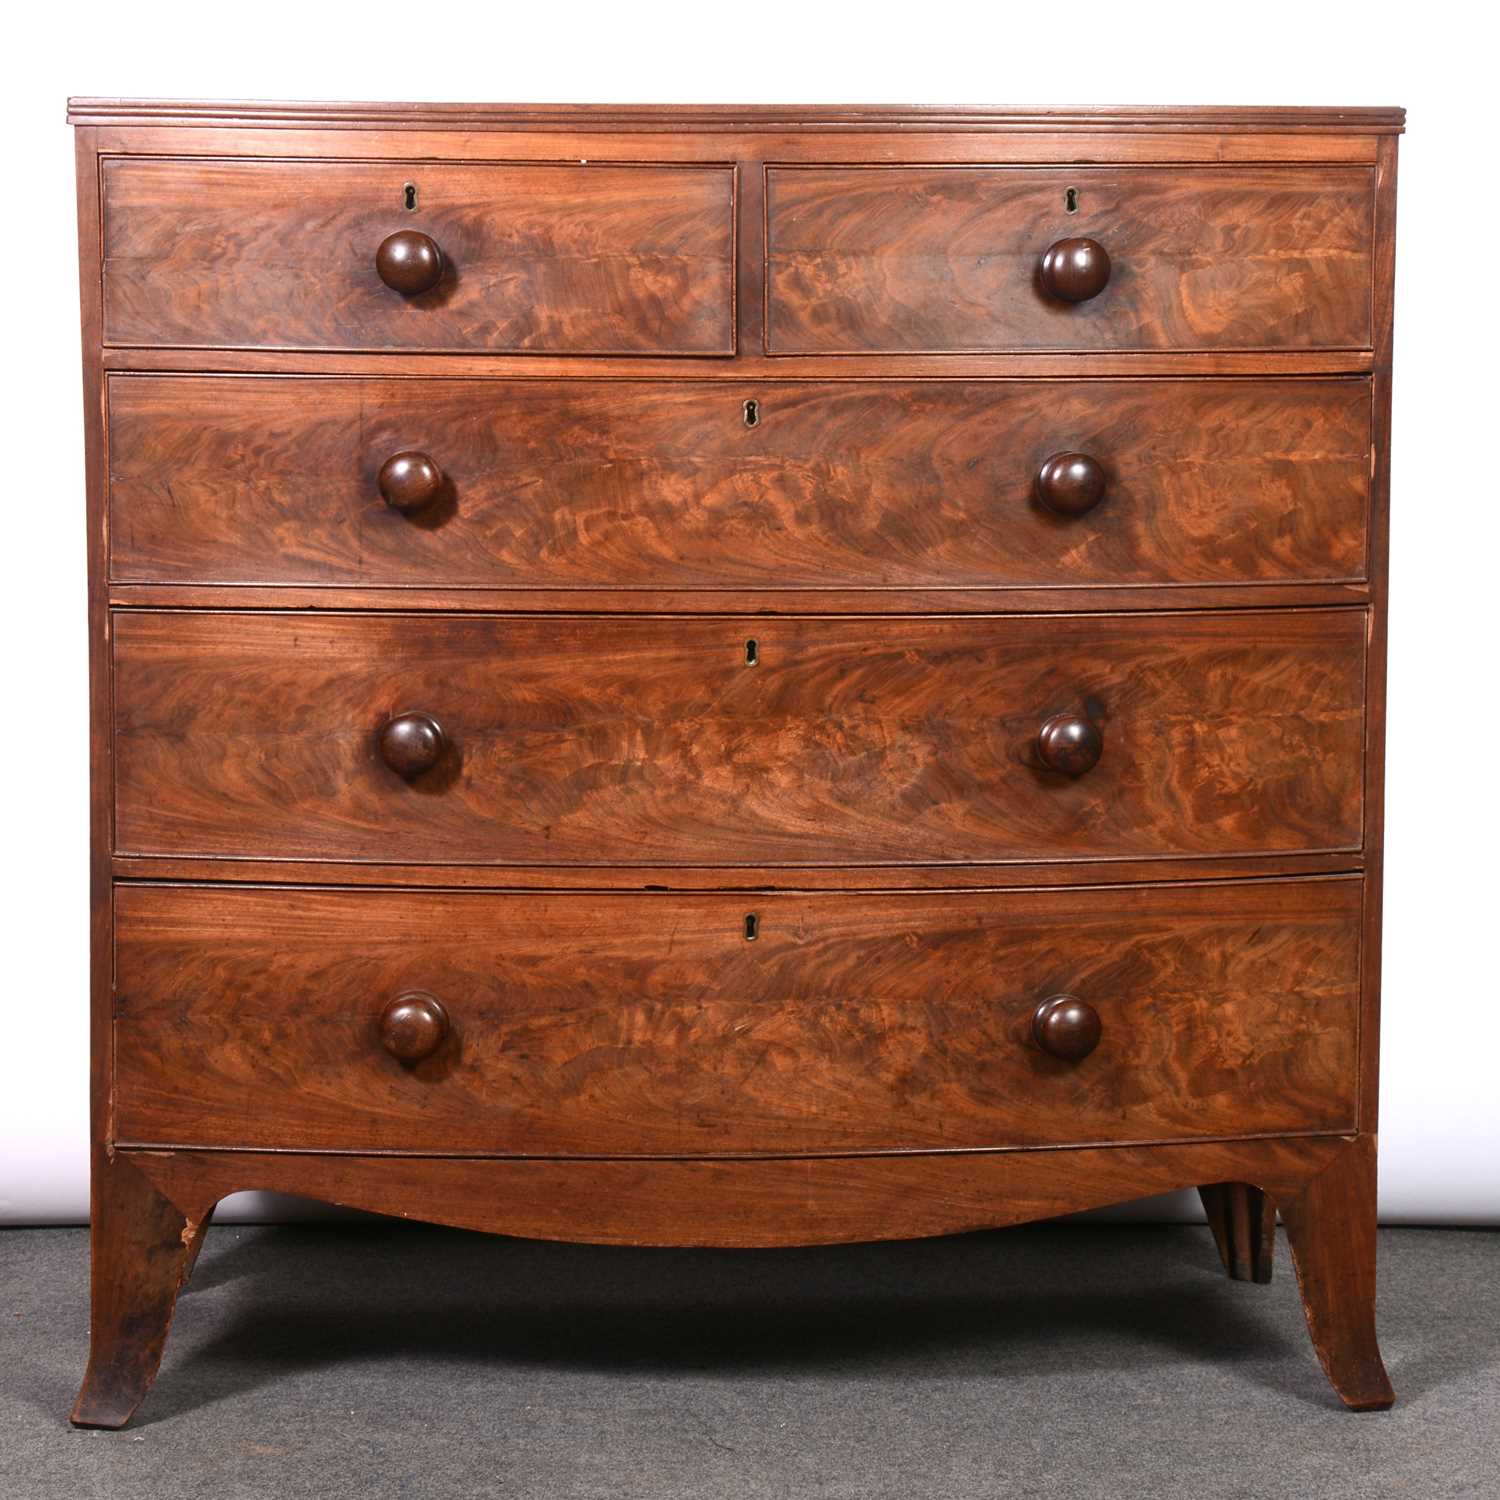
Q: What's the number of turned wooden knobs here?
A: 8